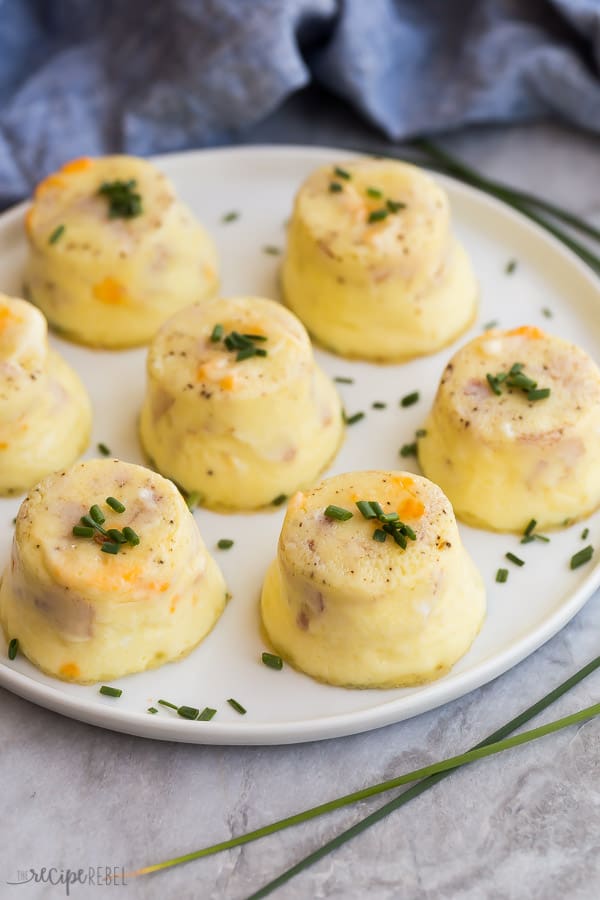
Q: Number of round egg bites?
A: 7